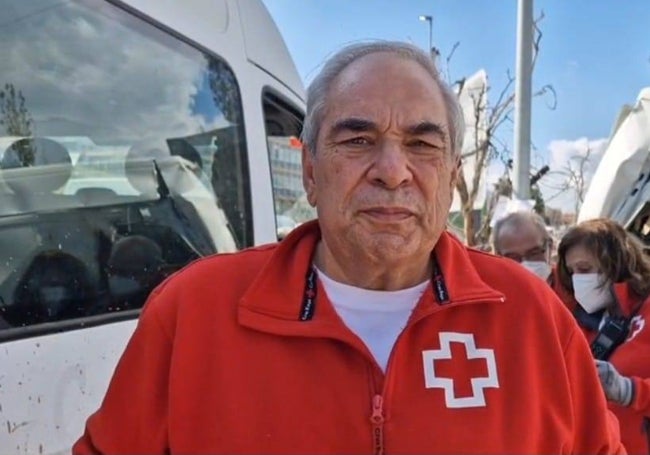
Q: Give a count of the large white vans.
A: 1